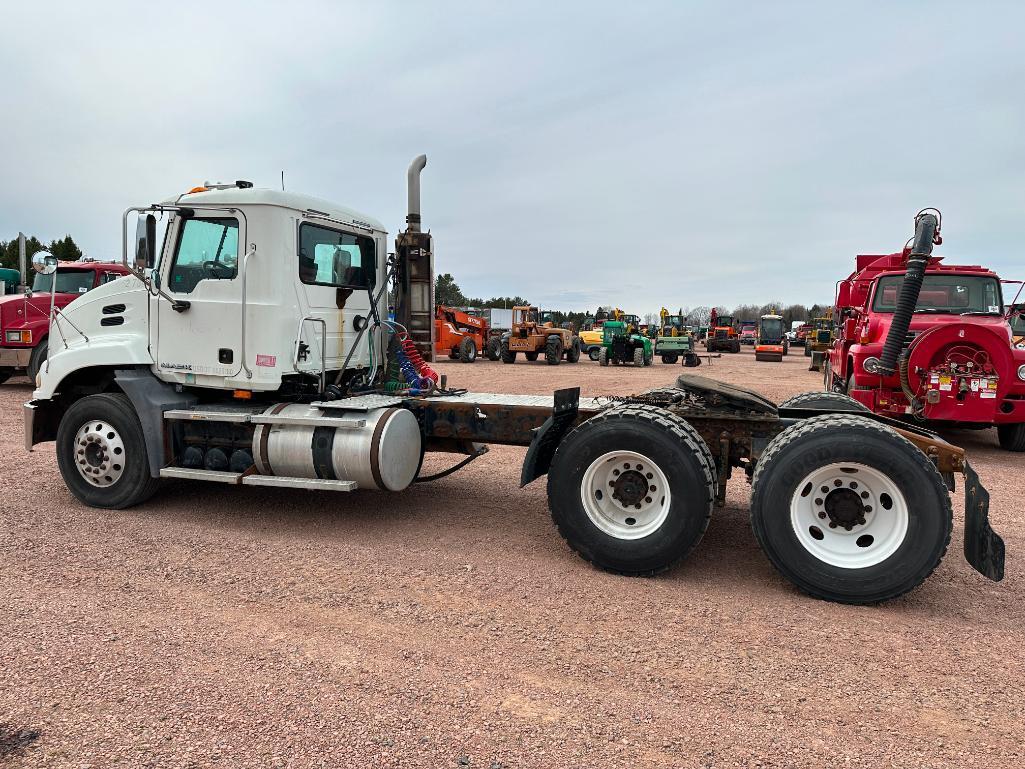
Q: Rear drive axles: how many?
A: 2